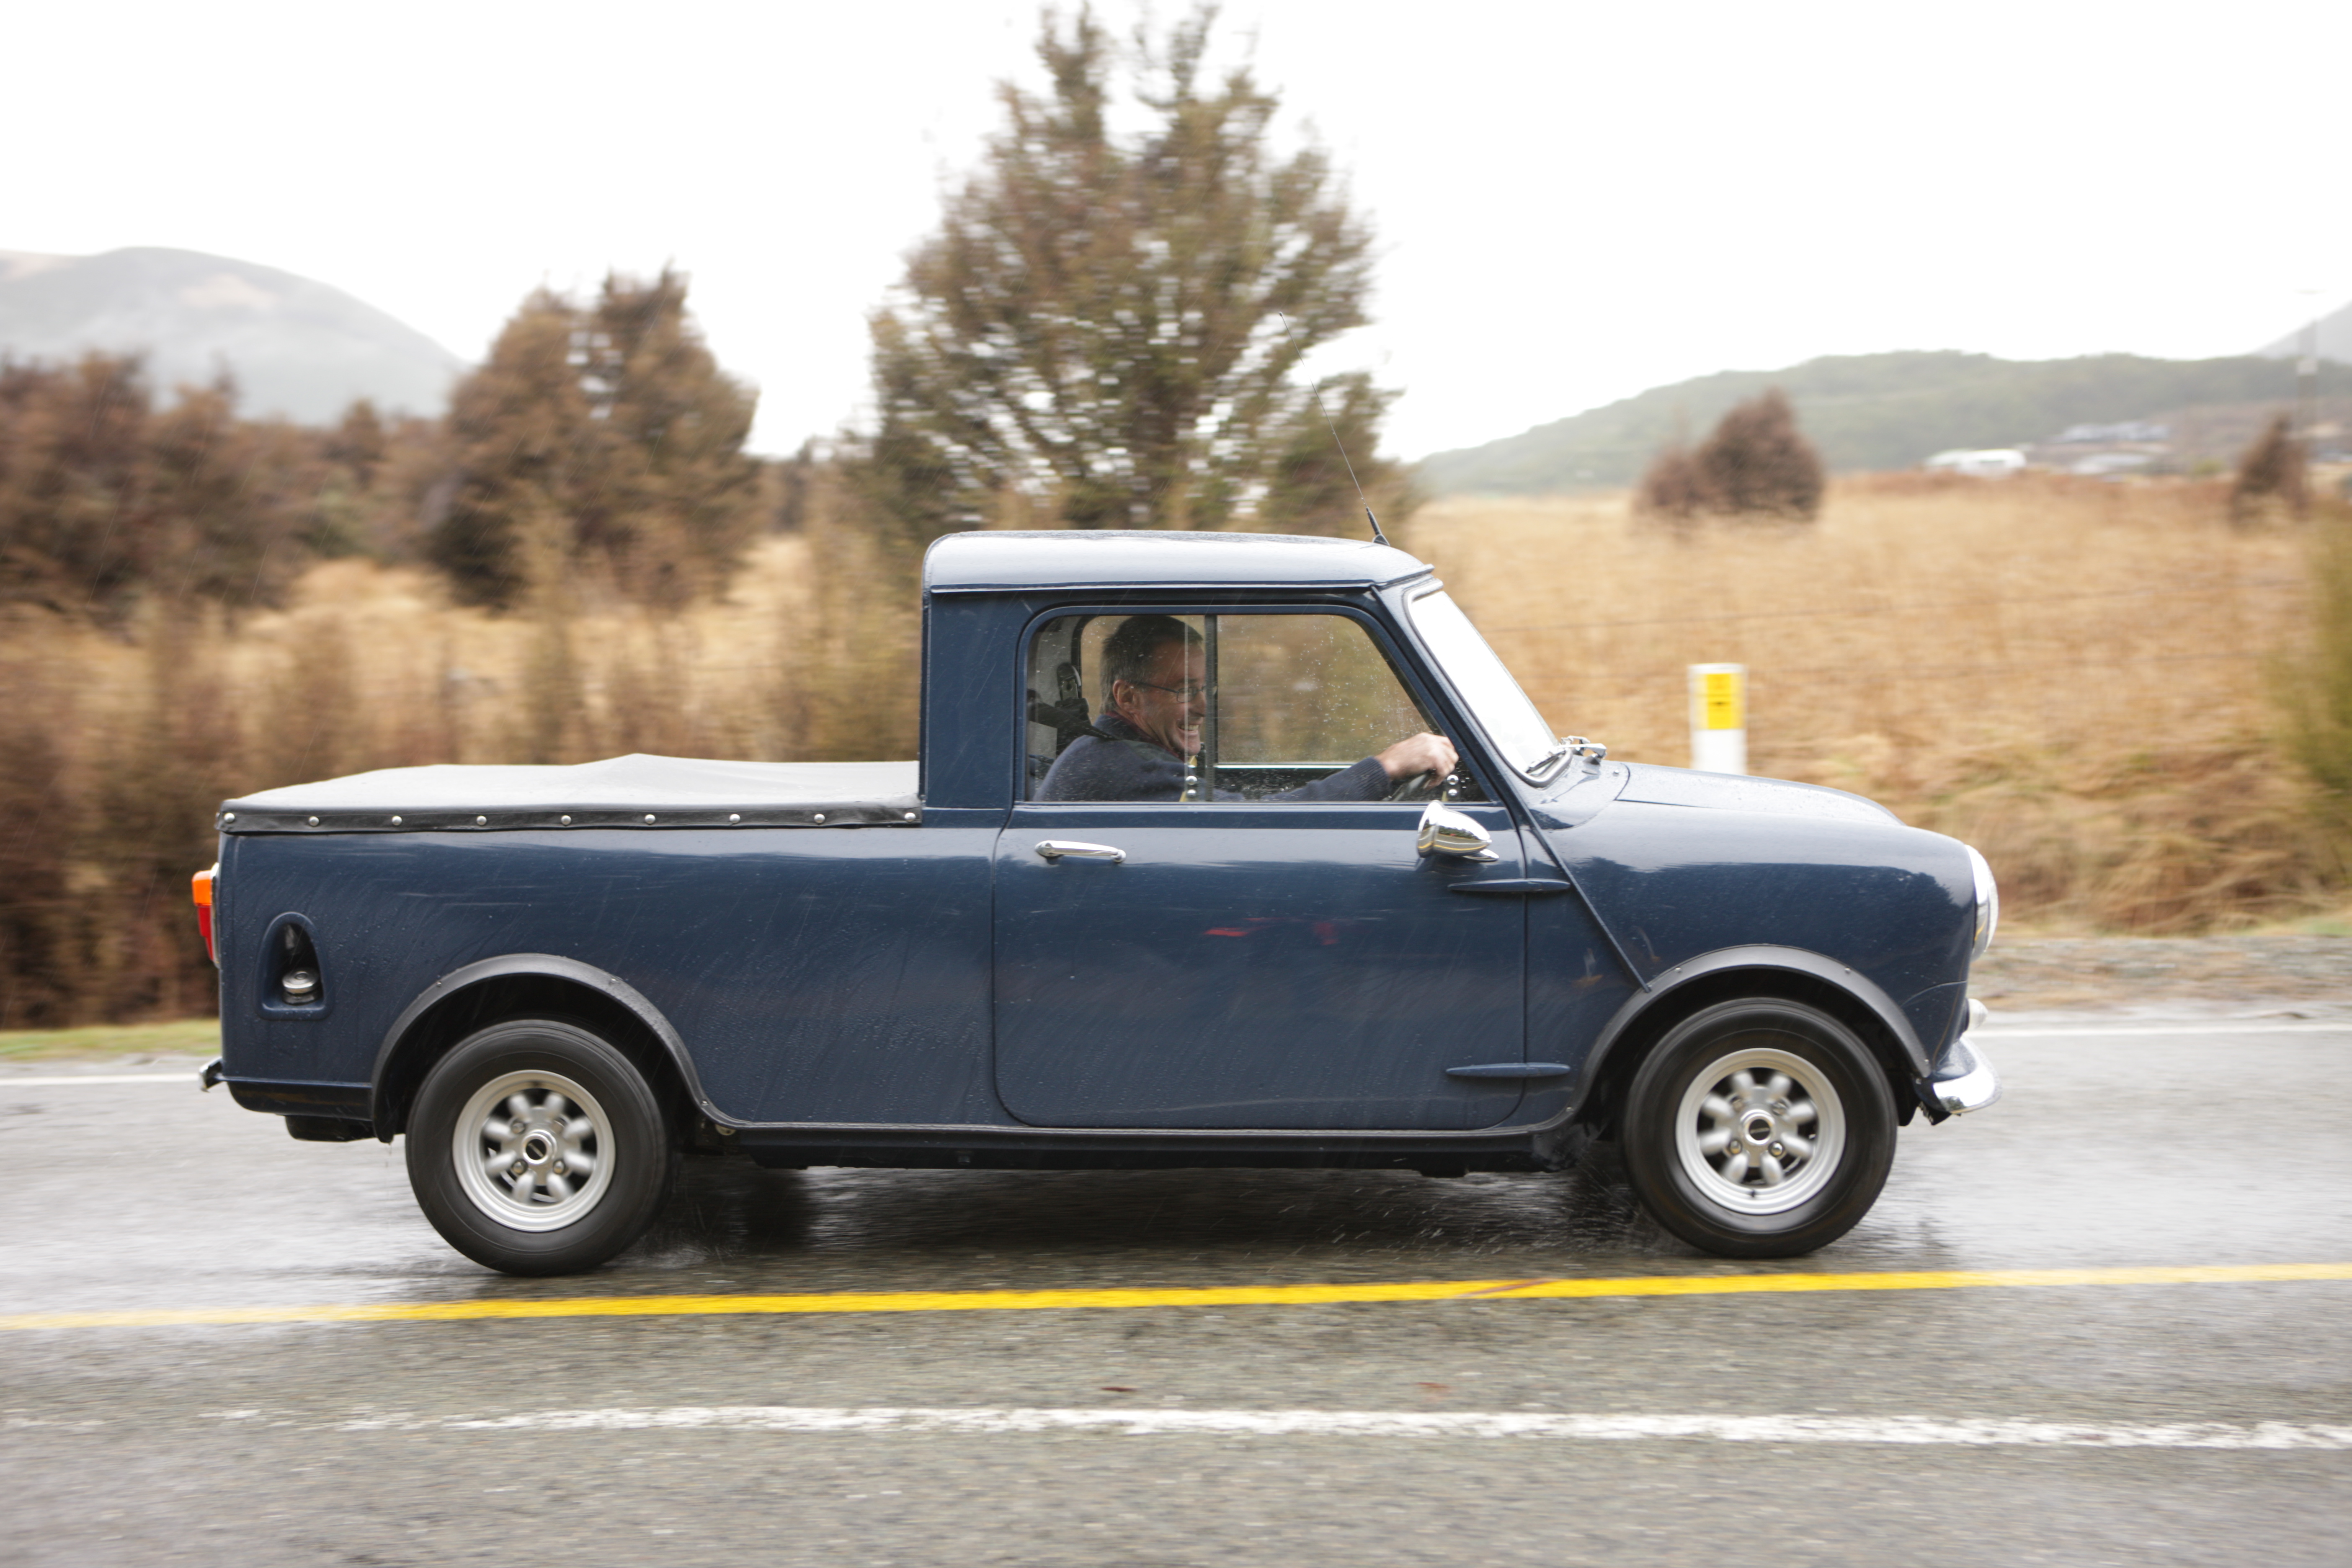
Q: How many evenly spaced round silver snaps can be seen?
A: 9